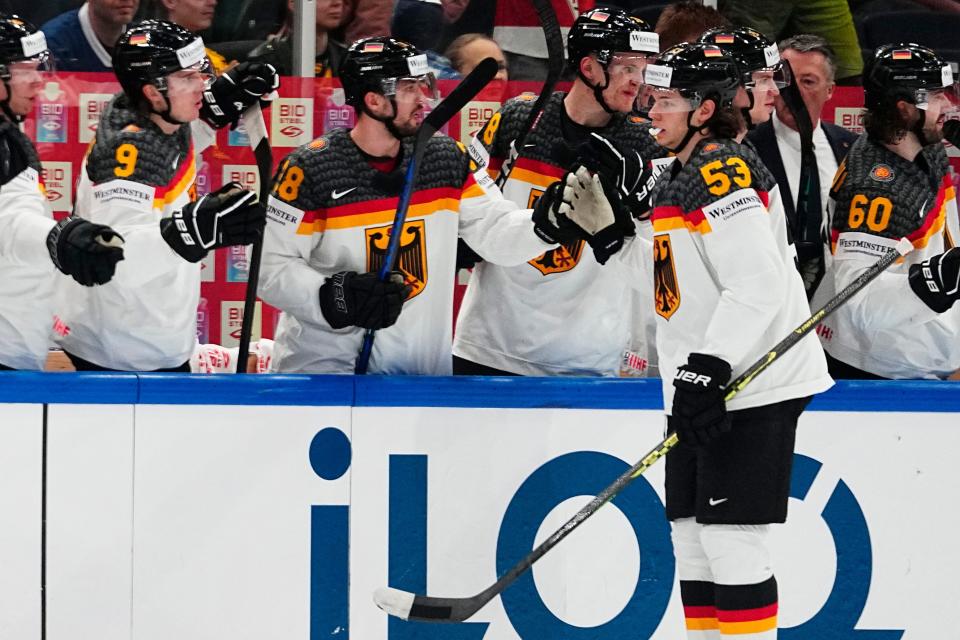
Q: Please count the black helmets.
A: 7